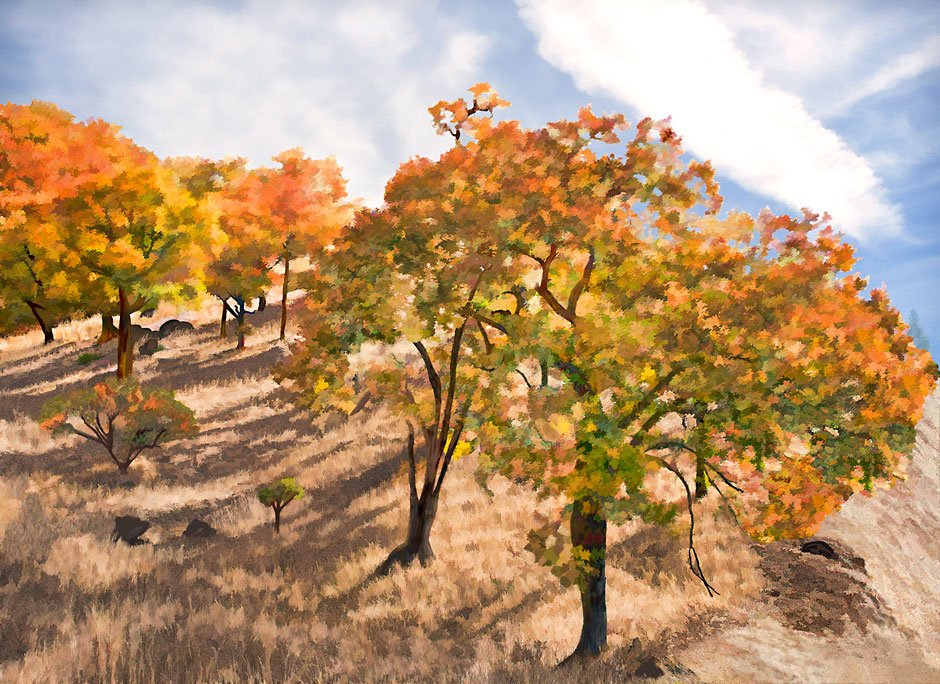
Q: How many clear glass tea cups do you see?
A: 0